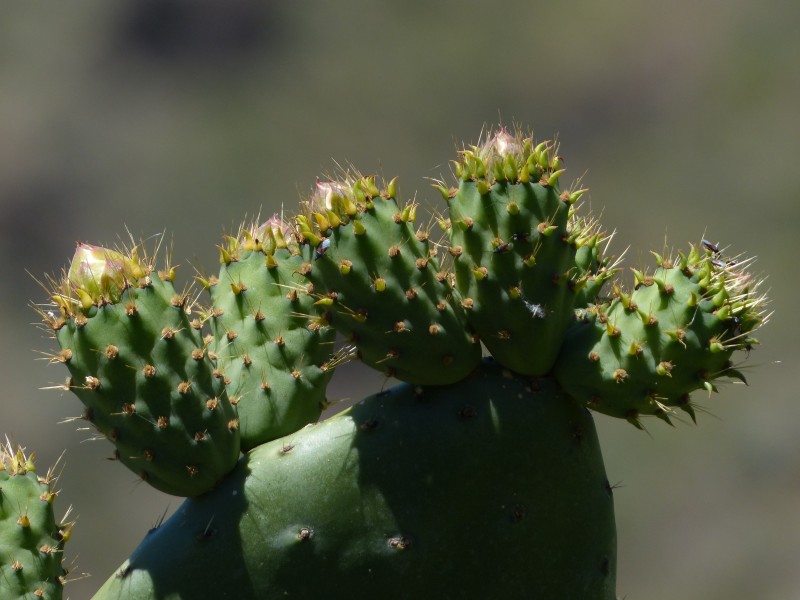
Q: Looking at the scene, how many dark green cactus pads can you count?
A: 1